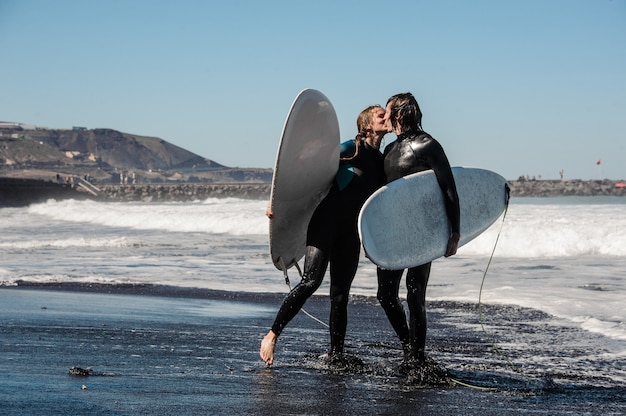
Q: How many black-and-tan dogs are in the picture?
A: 0